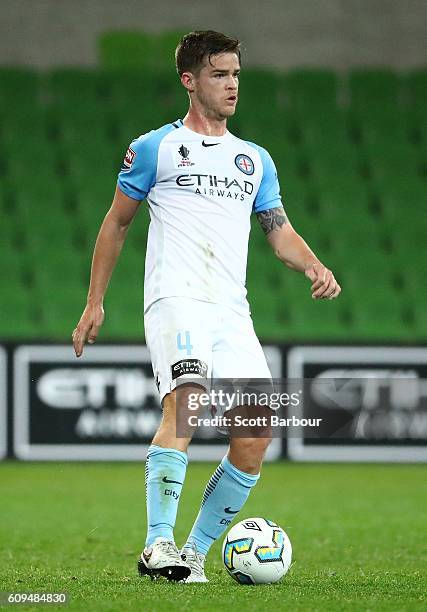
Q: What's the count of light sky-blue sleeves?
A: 2